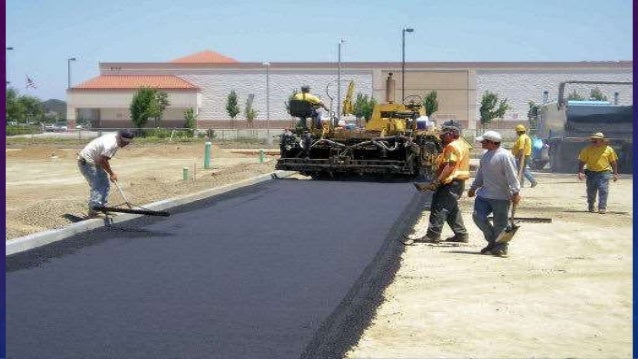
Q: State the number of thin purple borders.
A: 2